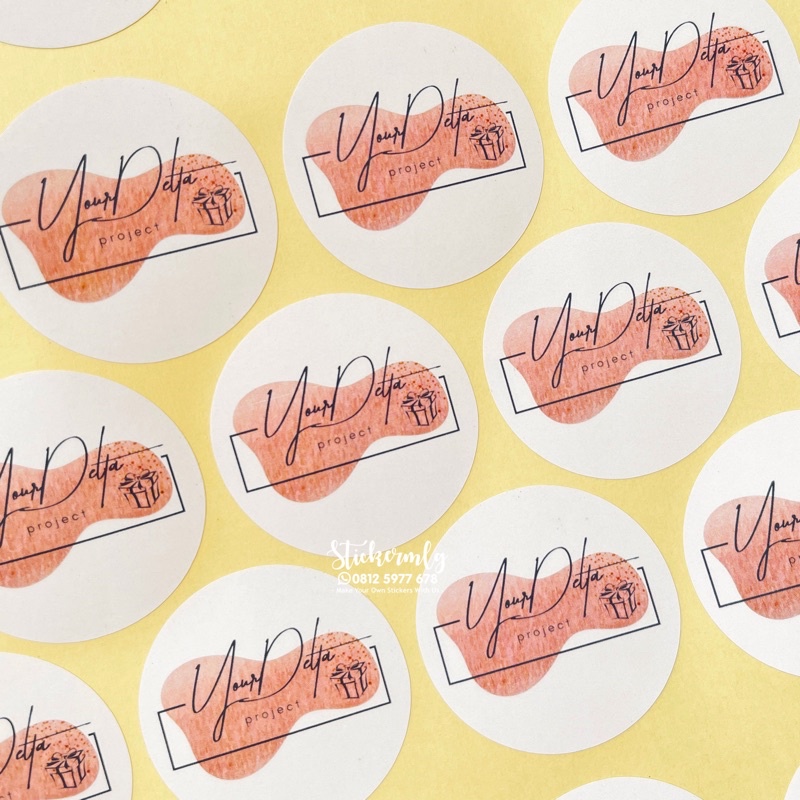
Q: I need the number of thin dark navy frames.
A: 11